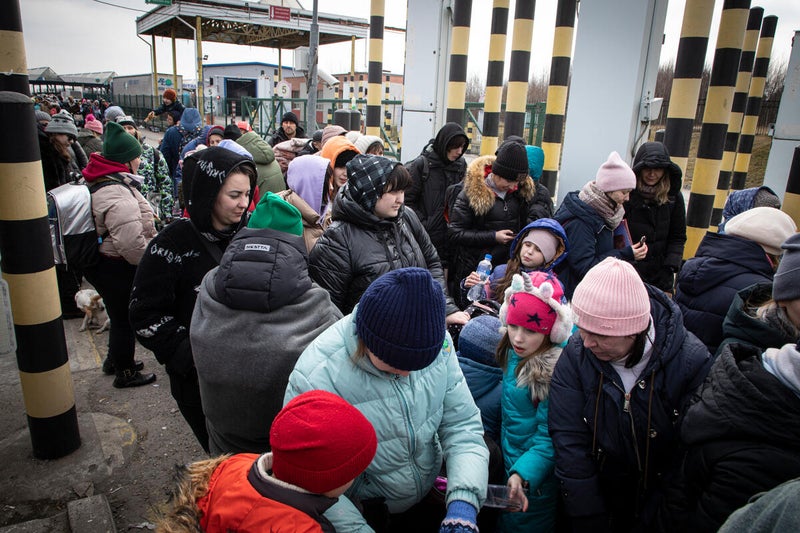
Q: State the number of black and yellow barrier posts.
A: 12